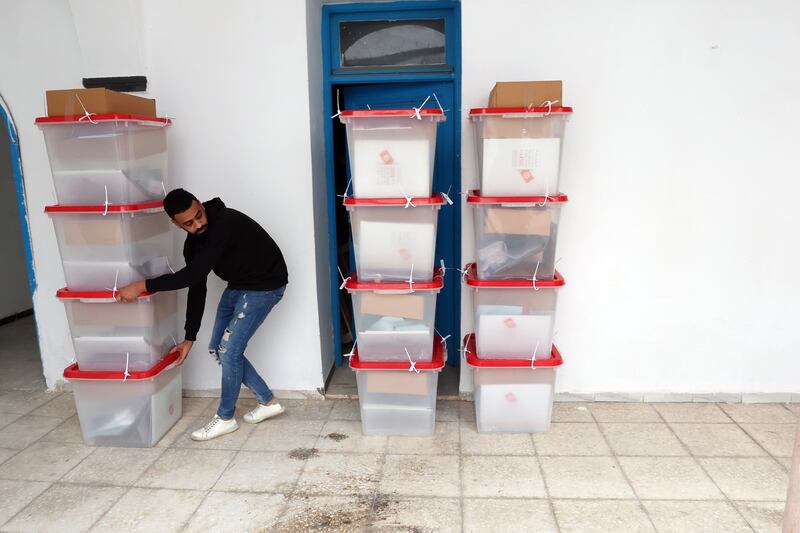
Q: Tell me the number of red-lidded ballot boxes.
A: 12